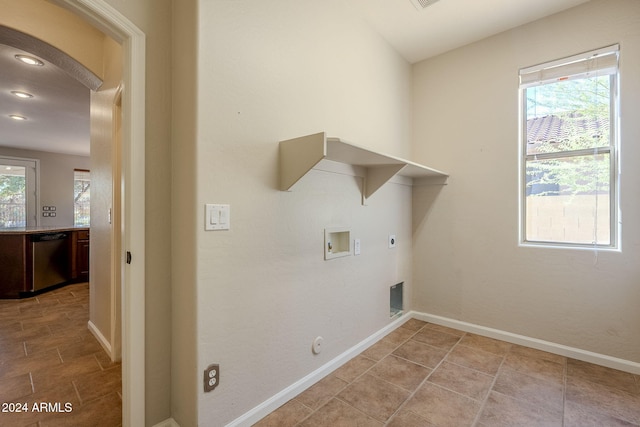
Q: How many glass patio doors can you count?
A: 1